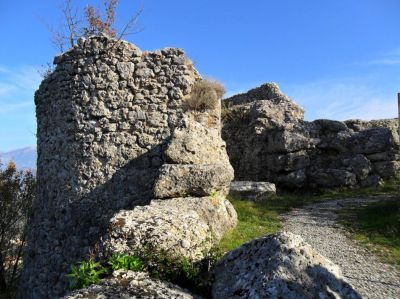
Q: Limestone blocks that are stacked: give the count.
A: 3